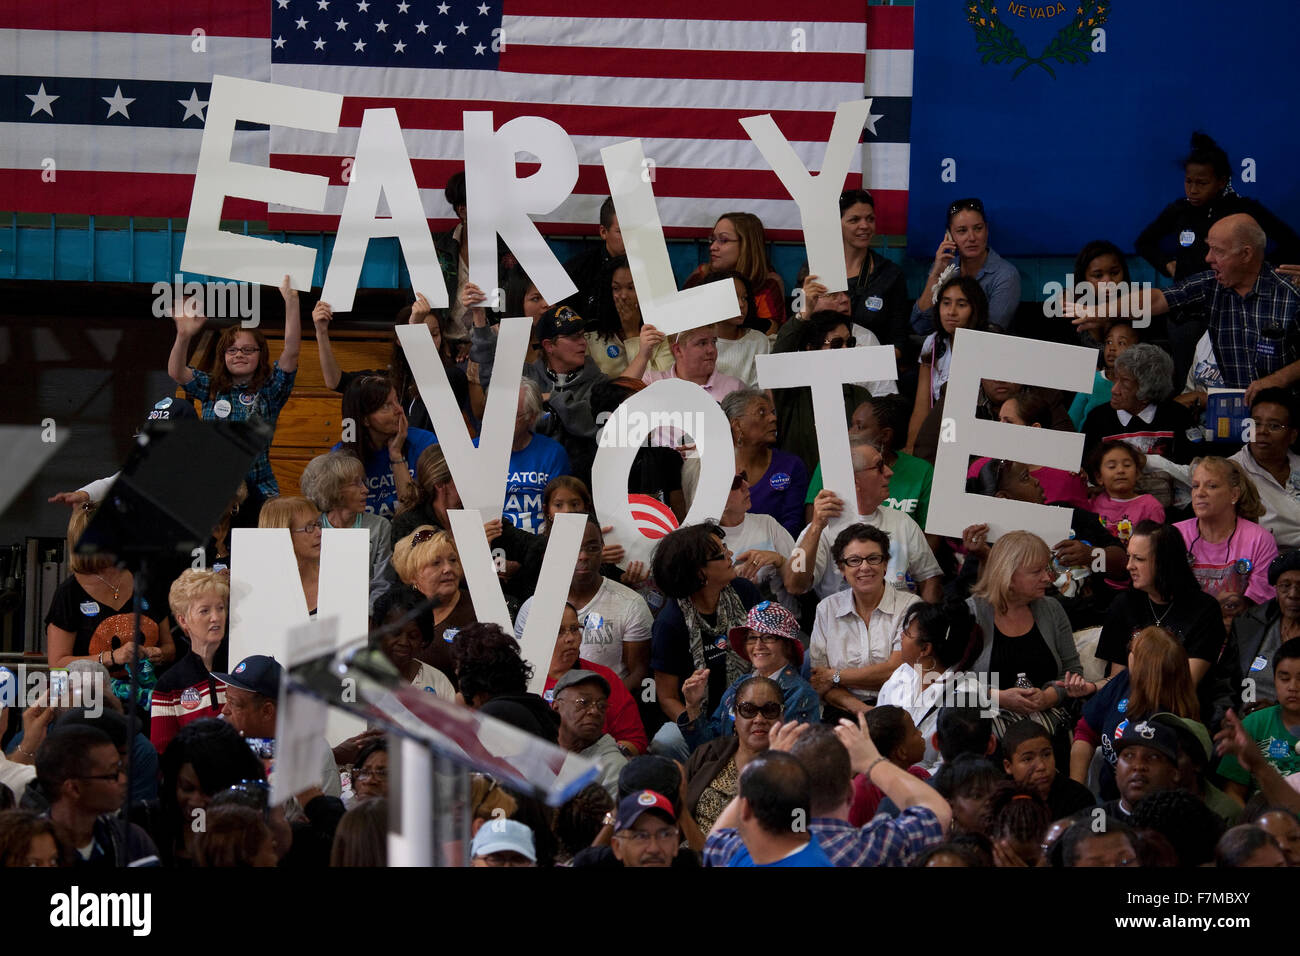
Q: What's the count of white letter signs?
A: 11